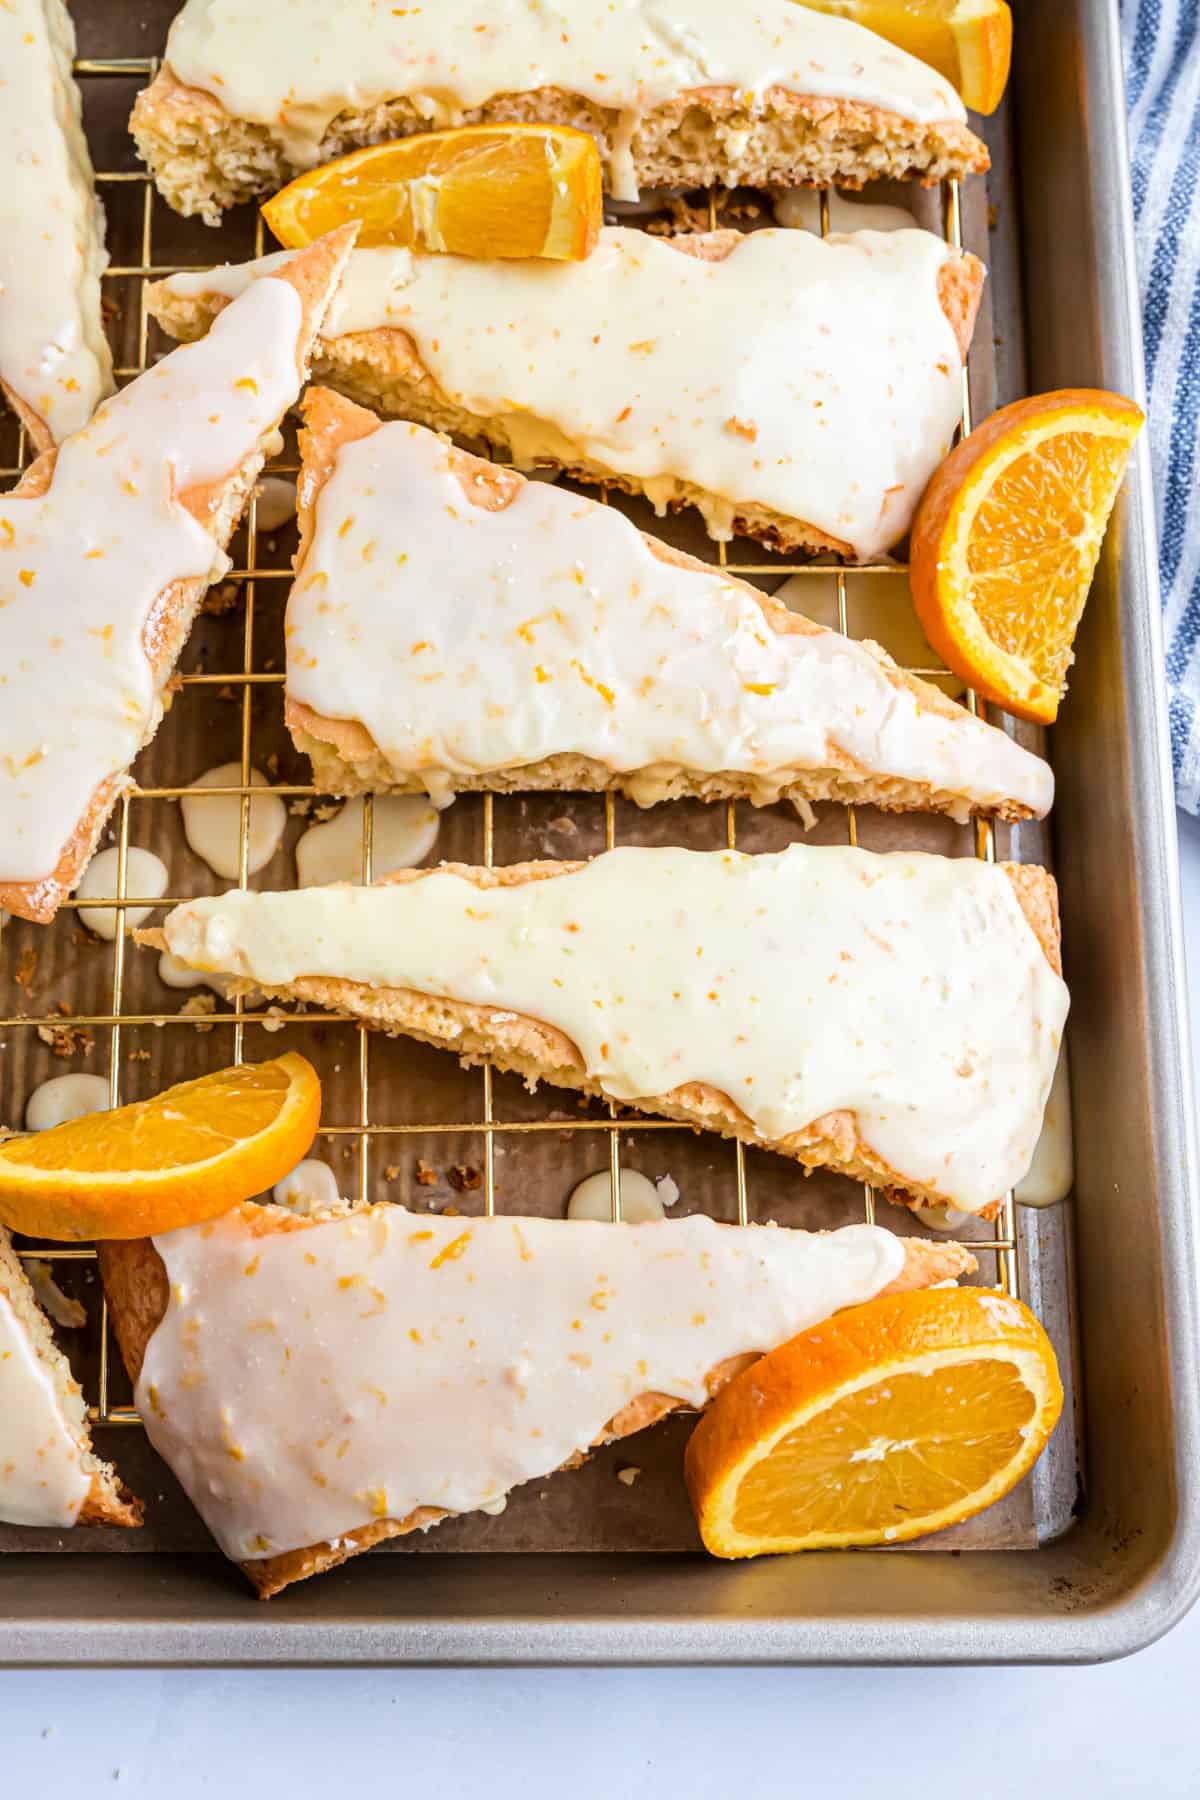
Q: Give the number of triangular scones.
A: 8